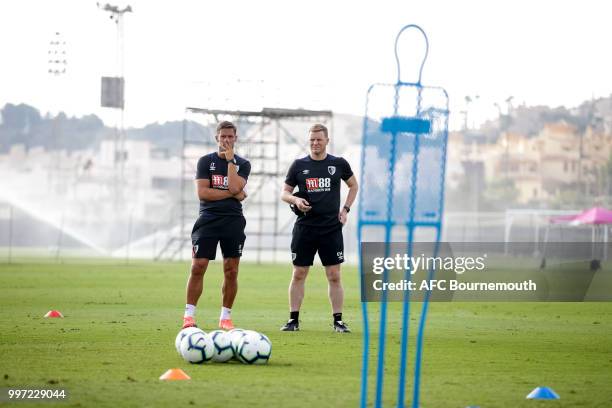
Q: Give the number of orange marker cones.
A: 2